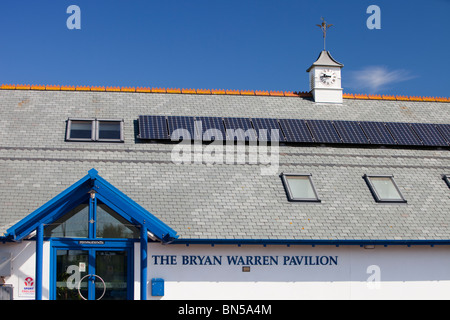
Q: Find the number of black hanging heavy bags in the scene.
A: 0